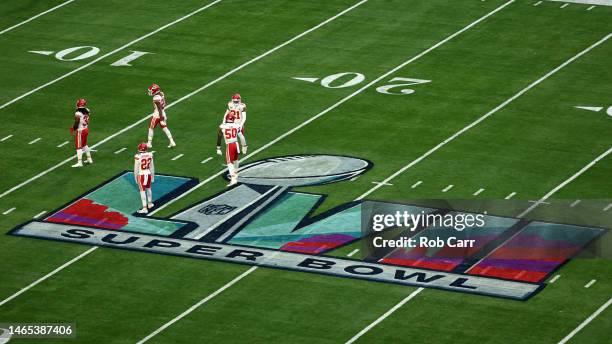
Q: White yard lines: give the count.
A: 7